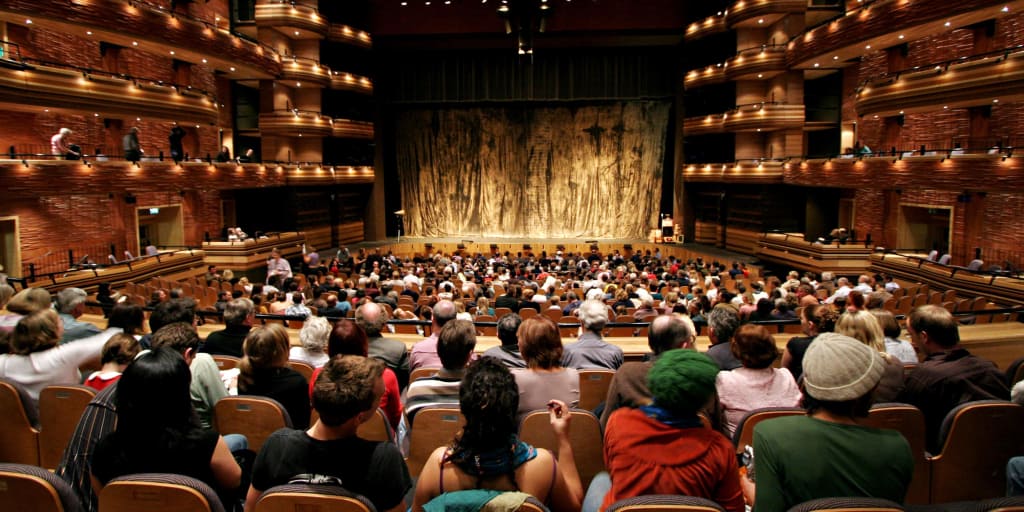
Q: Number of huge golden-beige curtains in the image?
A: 1